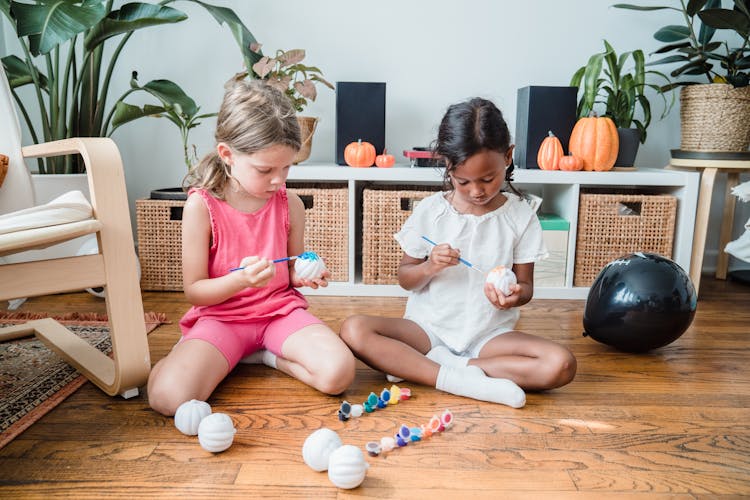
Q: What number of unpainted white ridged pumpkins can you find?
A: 4